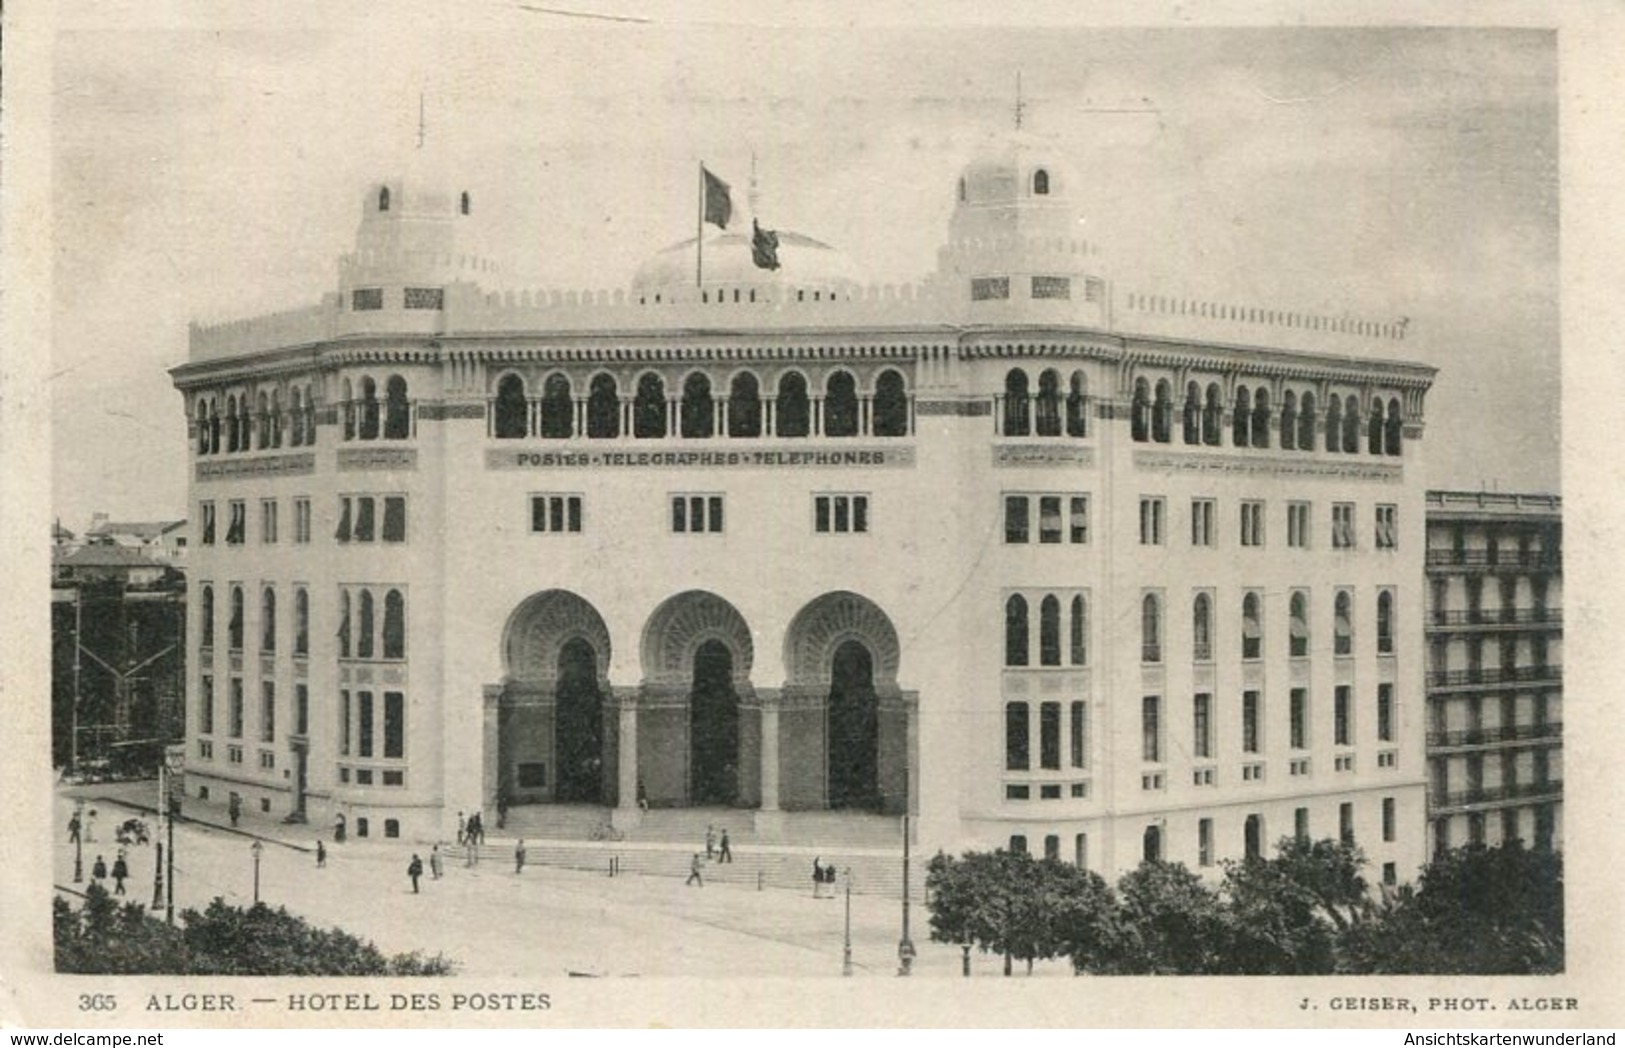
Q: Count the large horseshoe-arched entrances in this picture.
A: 3